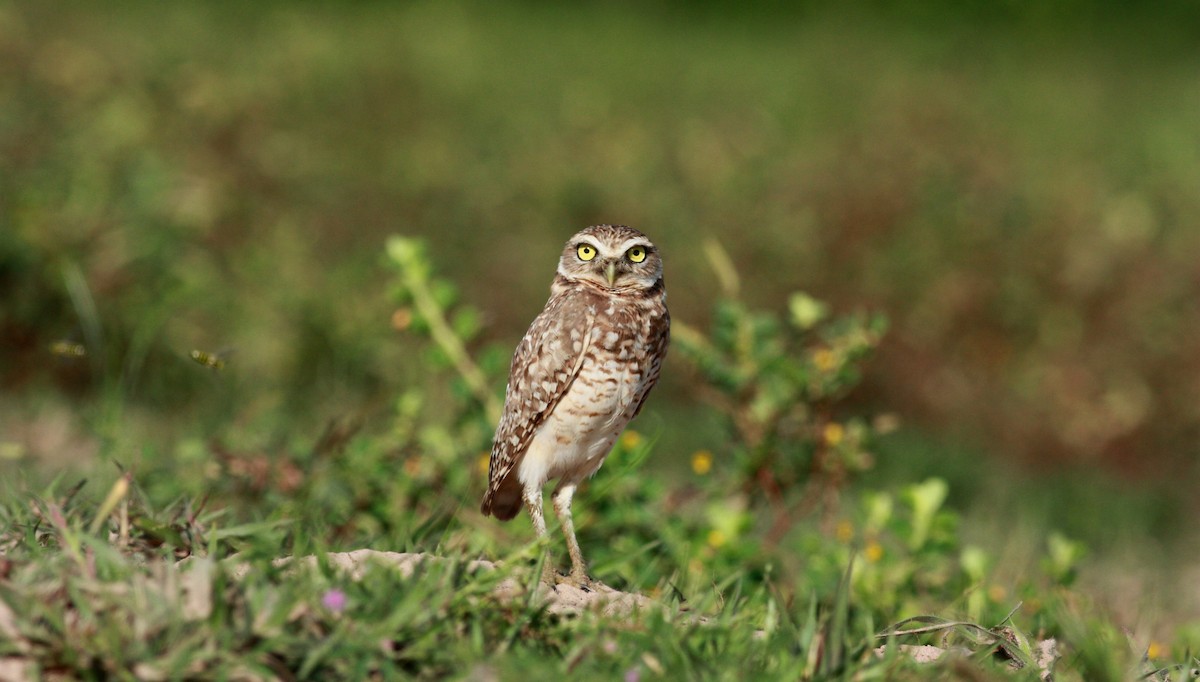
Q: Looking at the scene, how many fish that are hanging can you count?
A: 0